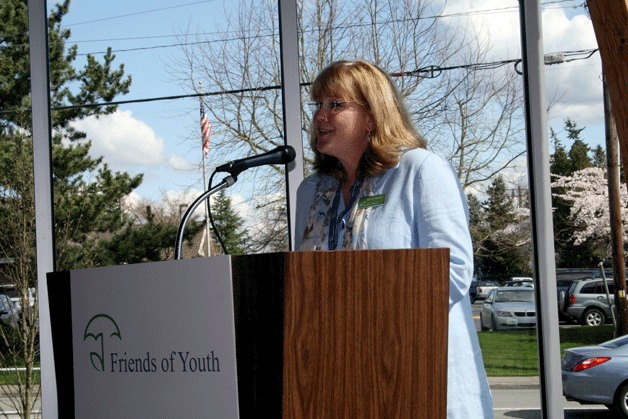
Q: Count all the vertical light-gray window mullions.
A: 3